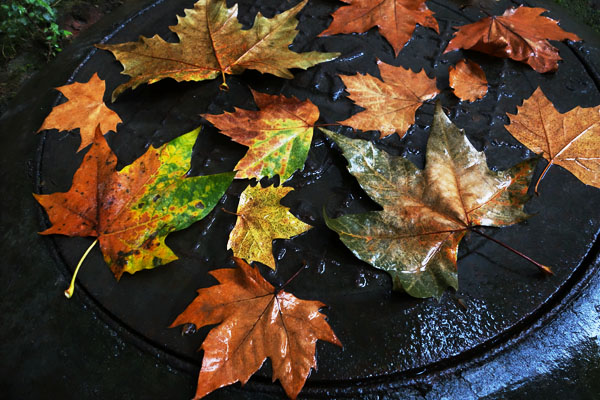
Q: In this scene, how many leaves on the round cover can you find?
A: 12